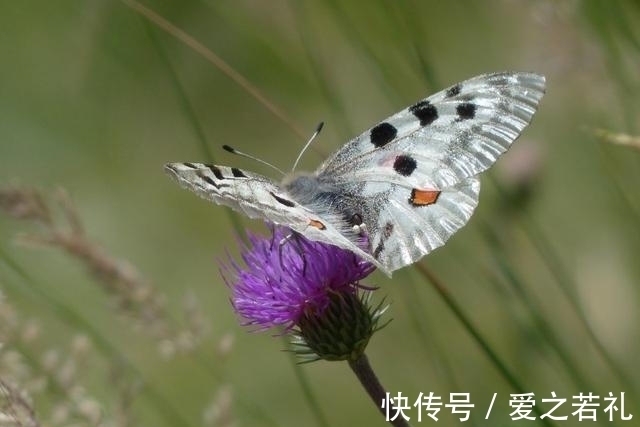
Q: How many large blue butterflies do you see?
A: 0